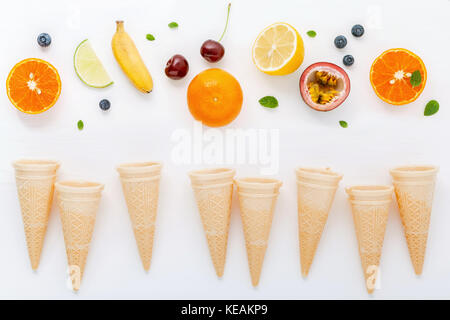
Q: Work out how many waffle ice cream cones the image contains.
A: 8